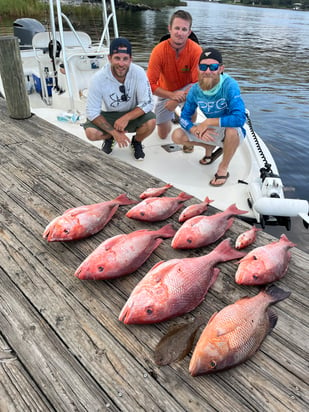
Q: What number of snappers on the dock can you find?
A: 10